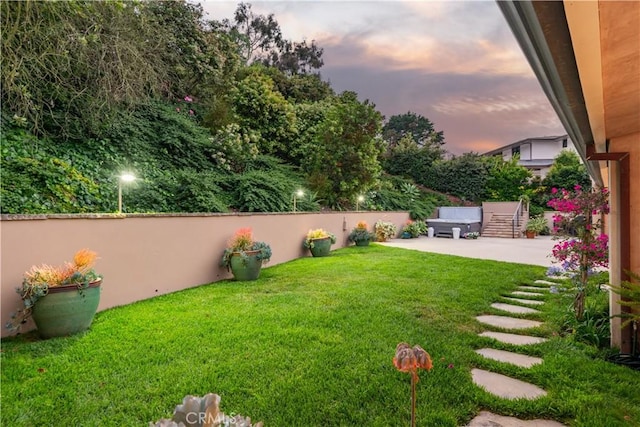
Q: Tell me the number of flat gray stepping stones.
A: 11